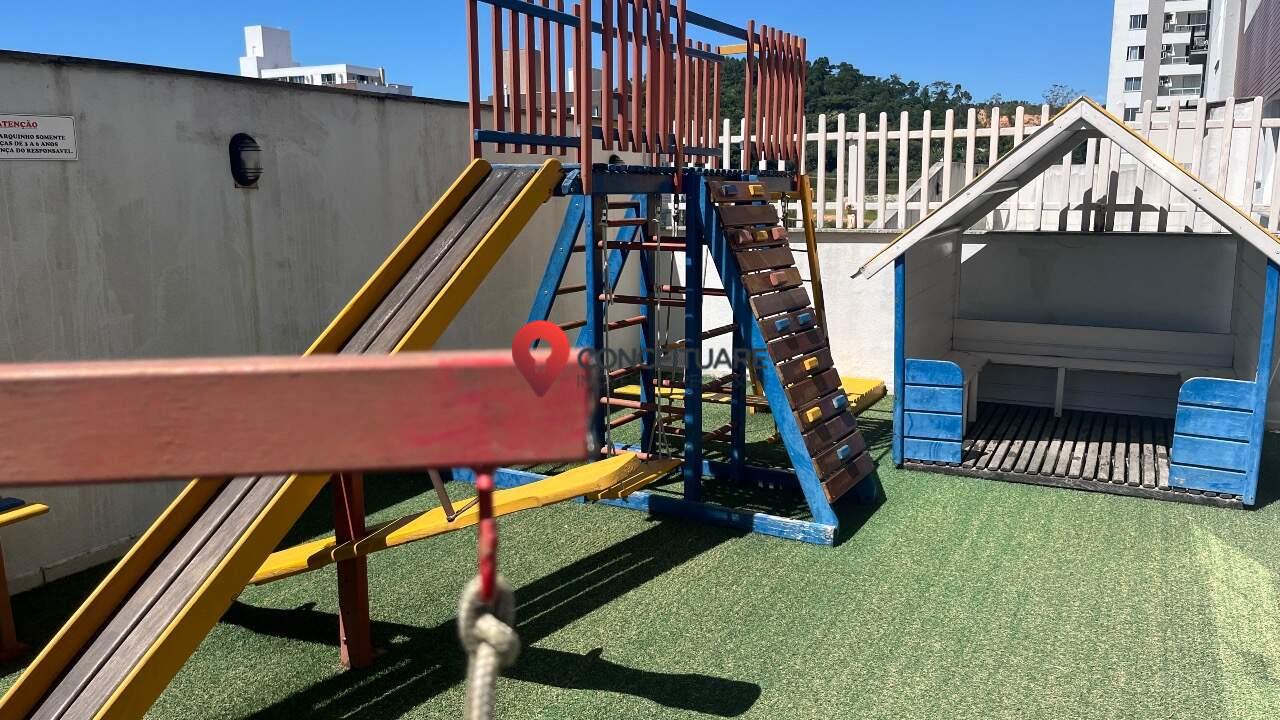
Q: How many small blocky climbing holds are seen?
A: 12